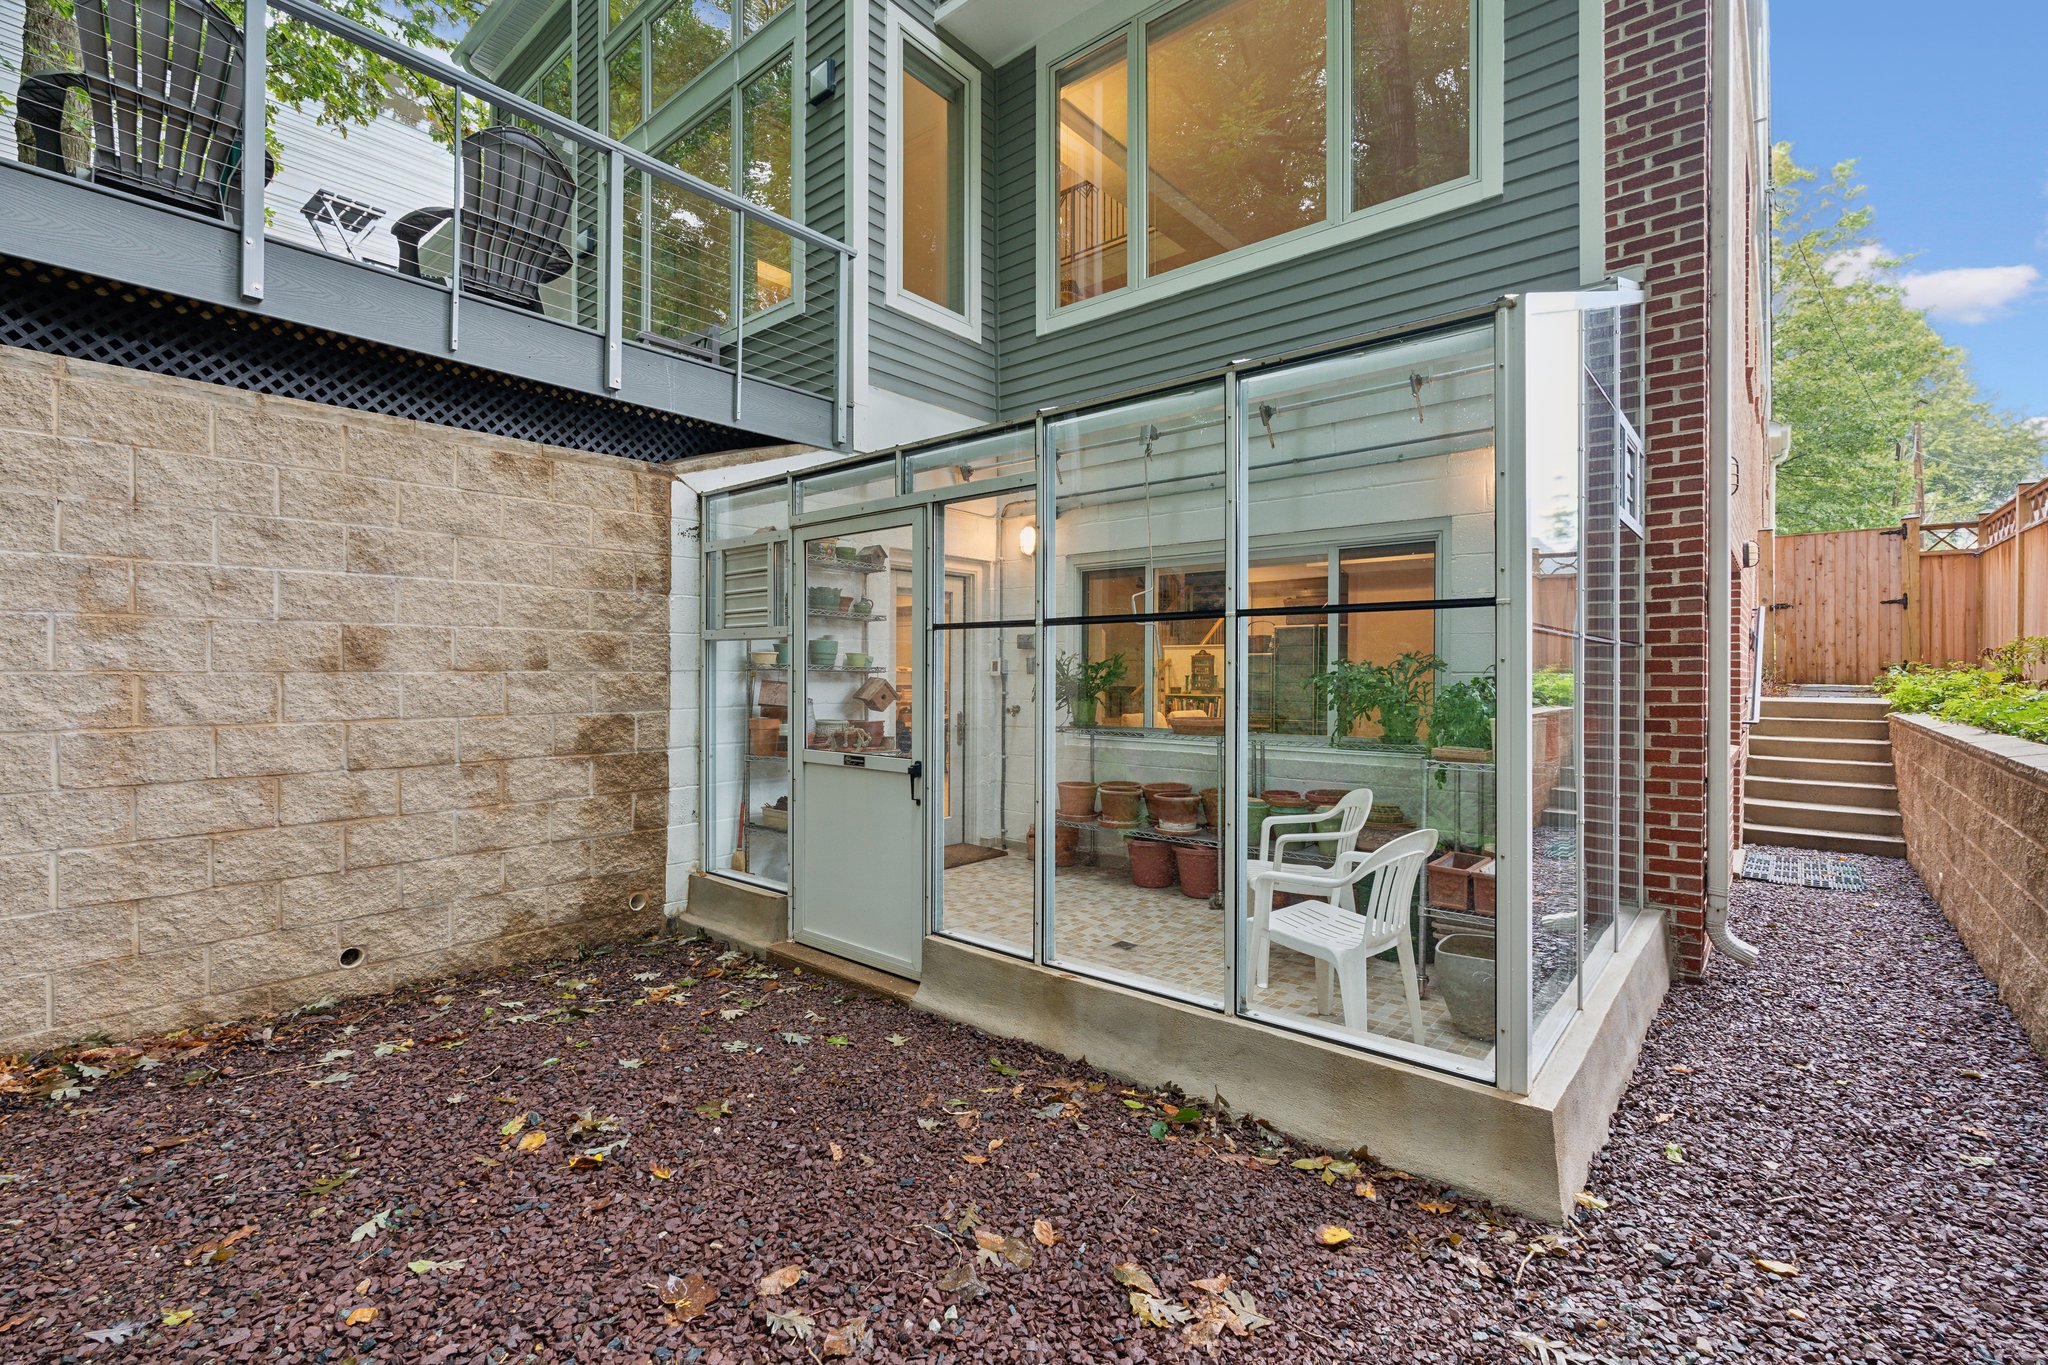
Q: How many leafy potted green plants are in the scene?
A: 3